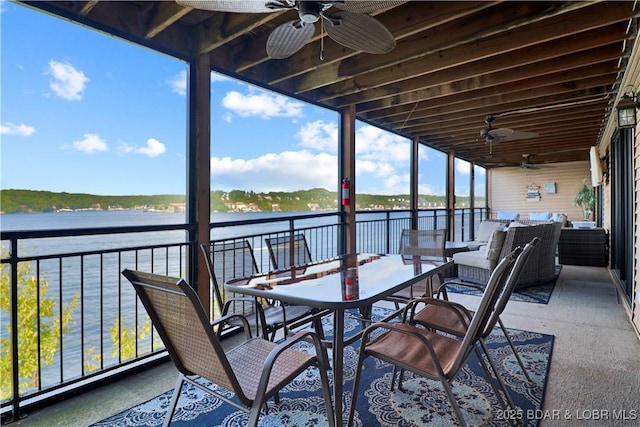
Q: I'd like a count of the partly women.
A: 0